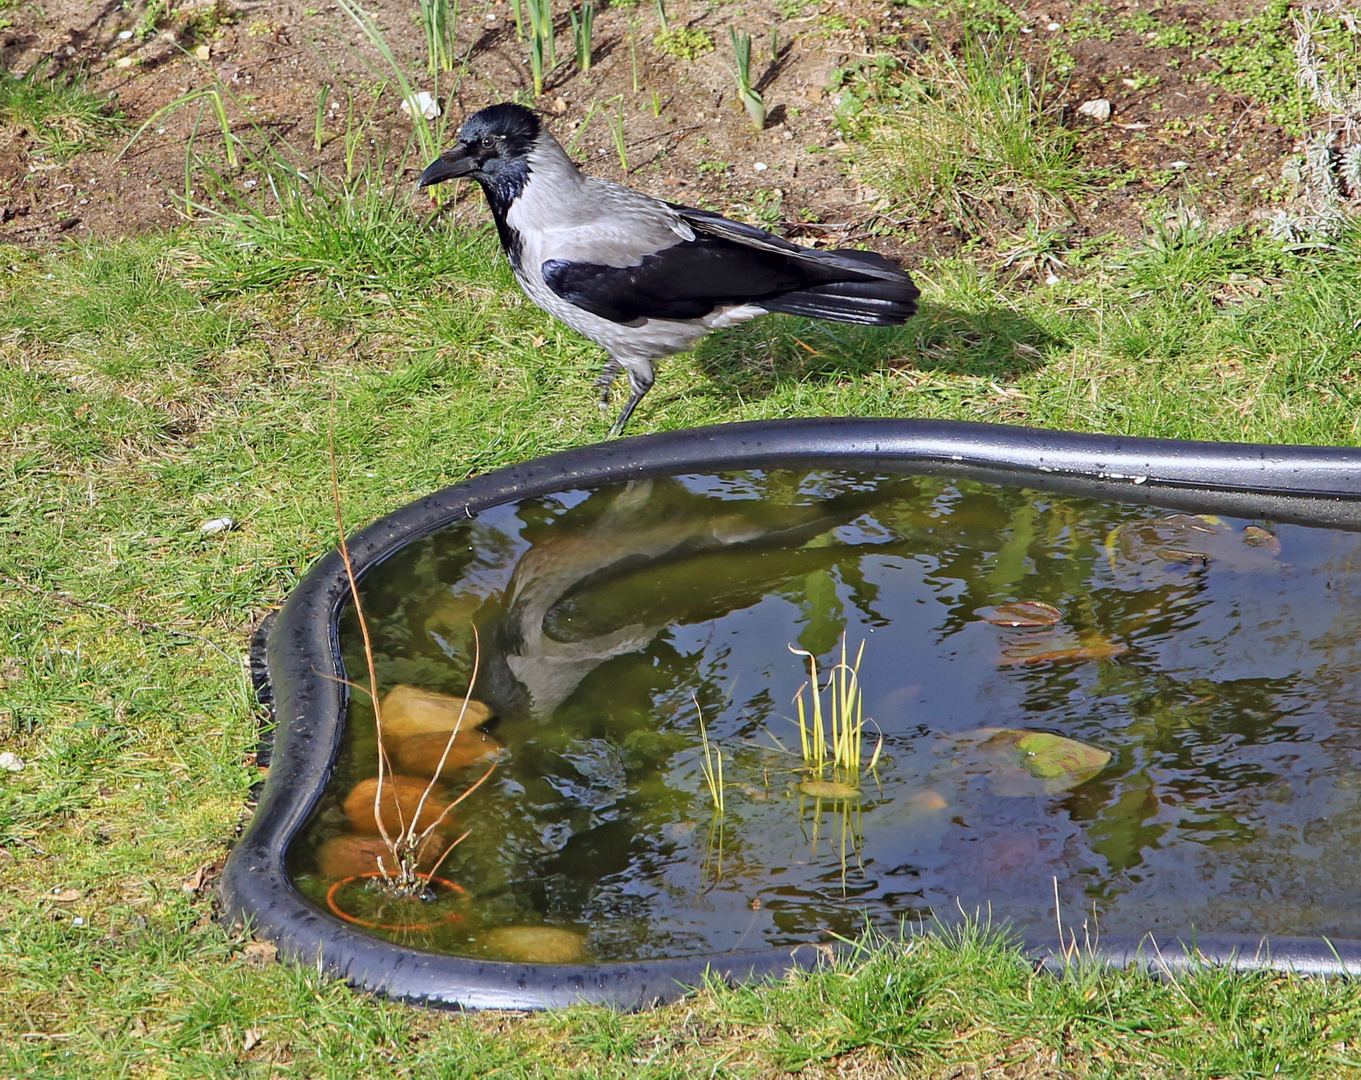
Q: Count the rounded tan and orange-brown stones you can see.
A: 5